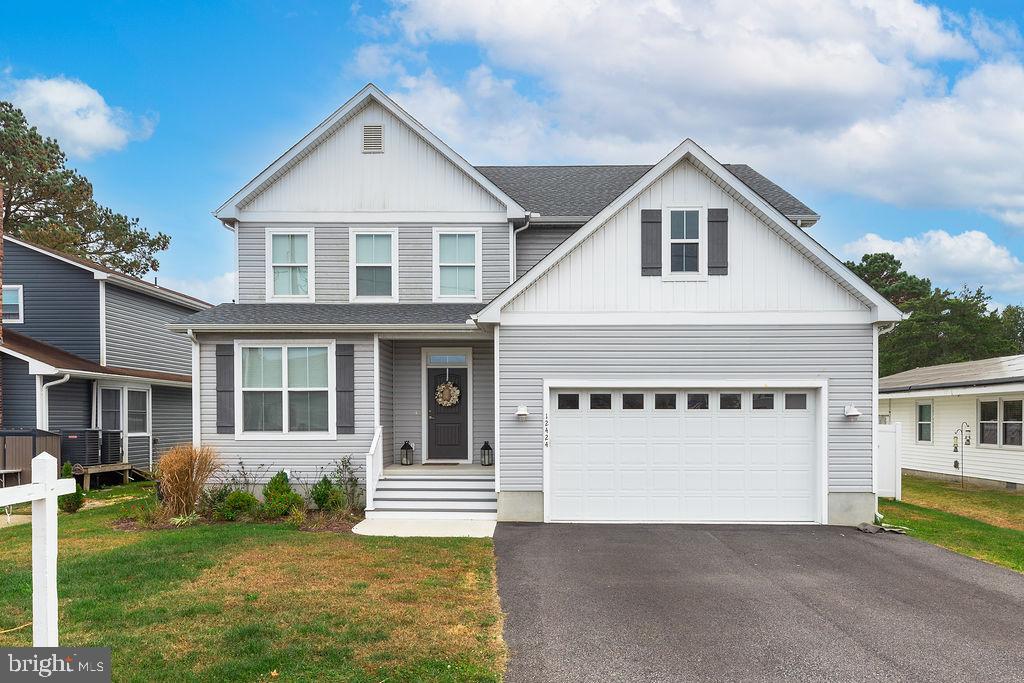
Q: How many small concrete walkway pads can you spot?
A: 1